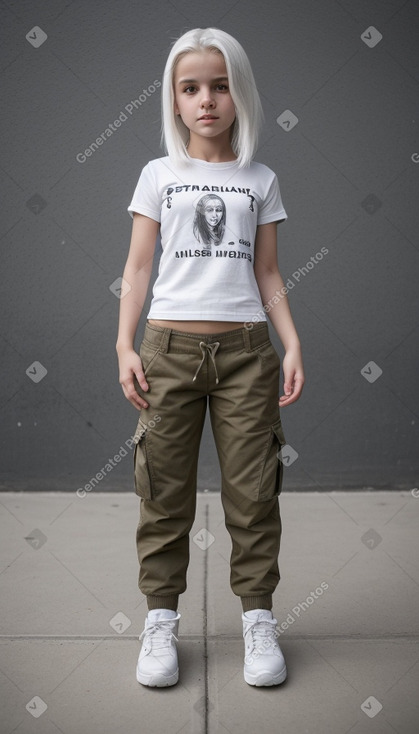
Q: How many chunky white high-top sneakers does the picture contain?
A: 2